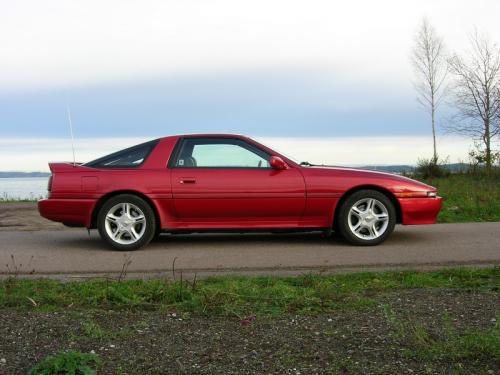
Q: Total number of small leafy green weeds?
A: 1